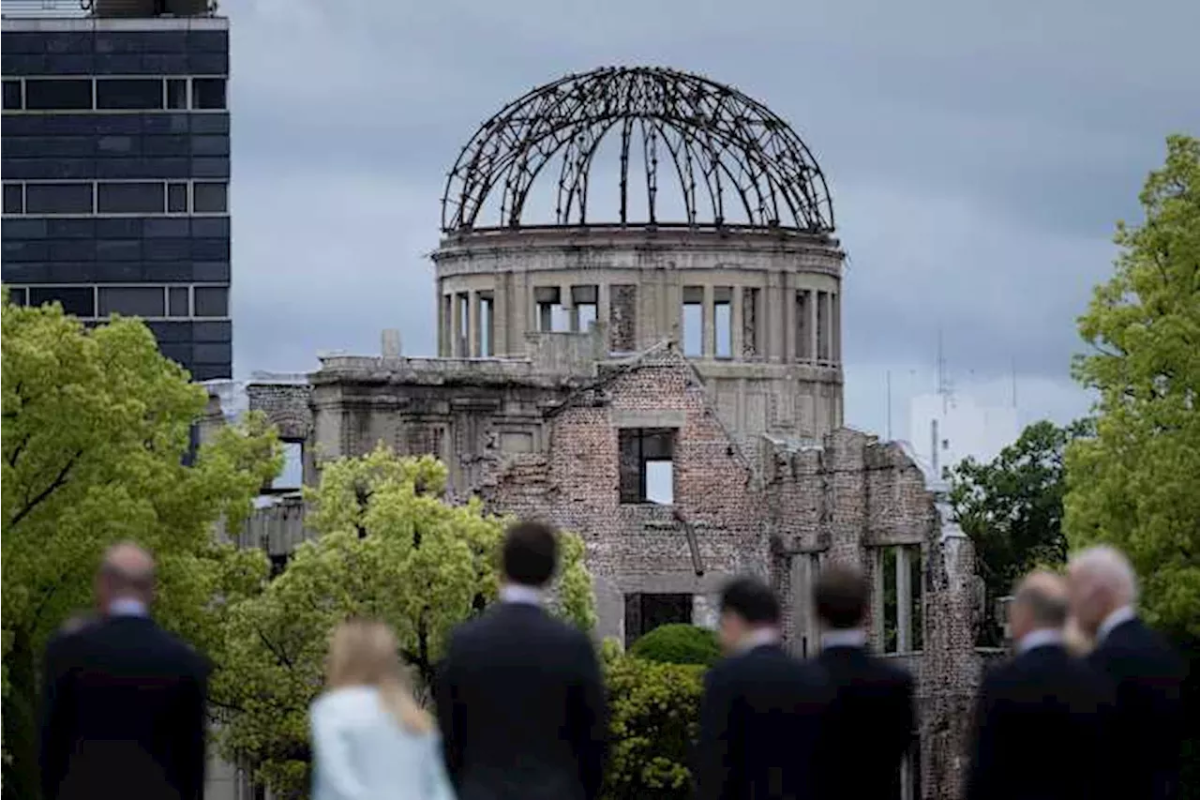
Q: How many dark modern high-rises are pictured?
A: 1